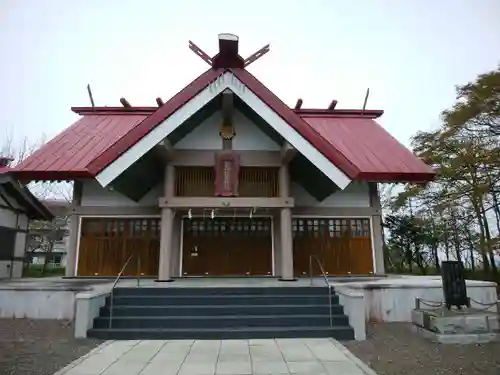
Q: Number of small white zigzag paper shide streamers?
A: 3